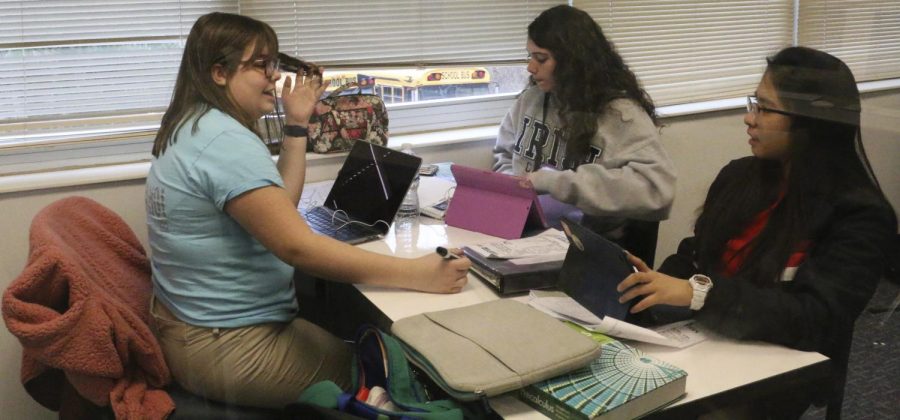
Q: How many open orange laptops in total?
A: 0